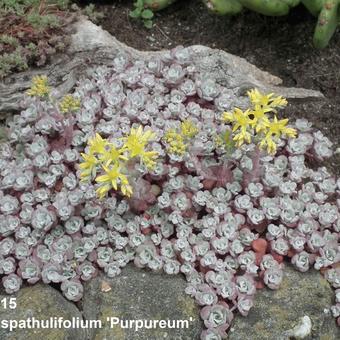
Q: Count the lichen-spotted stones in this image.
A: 3